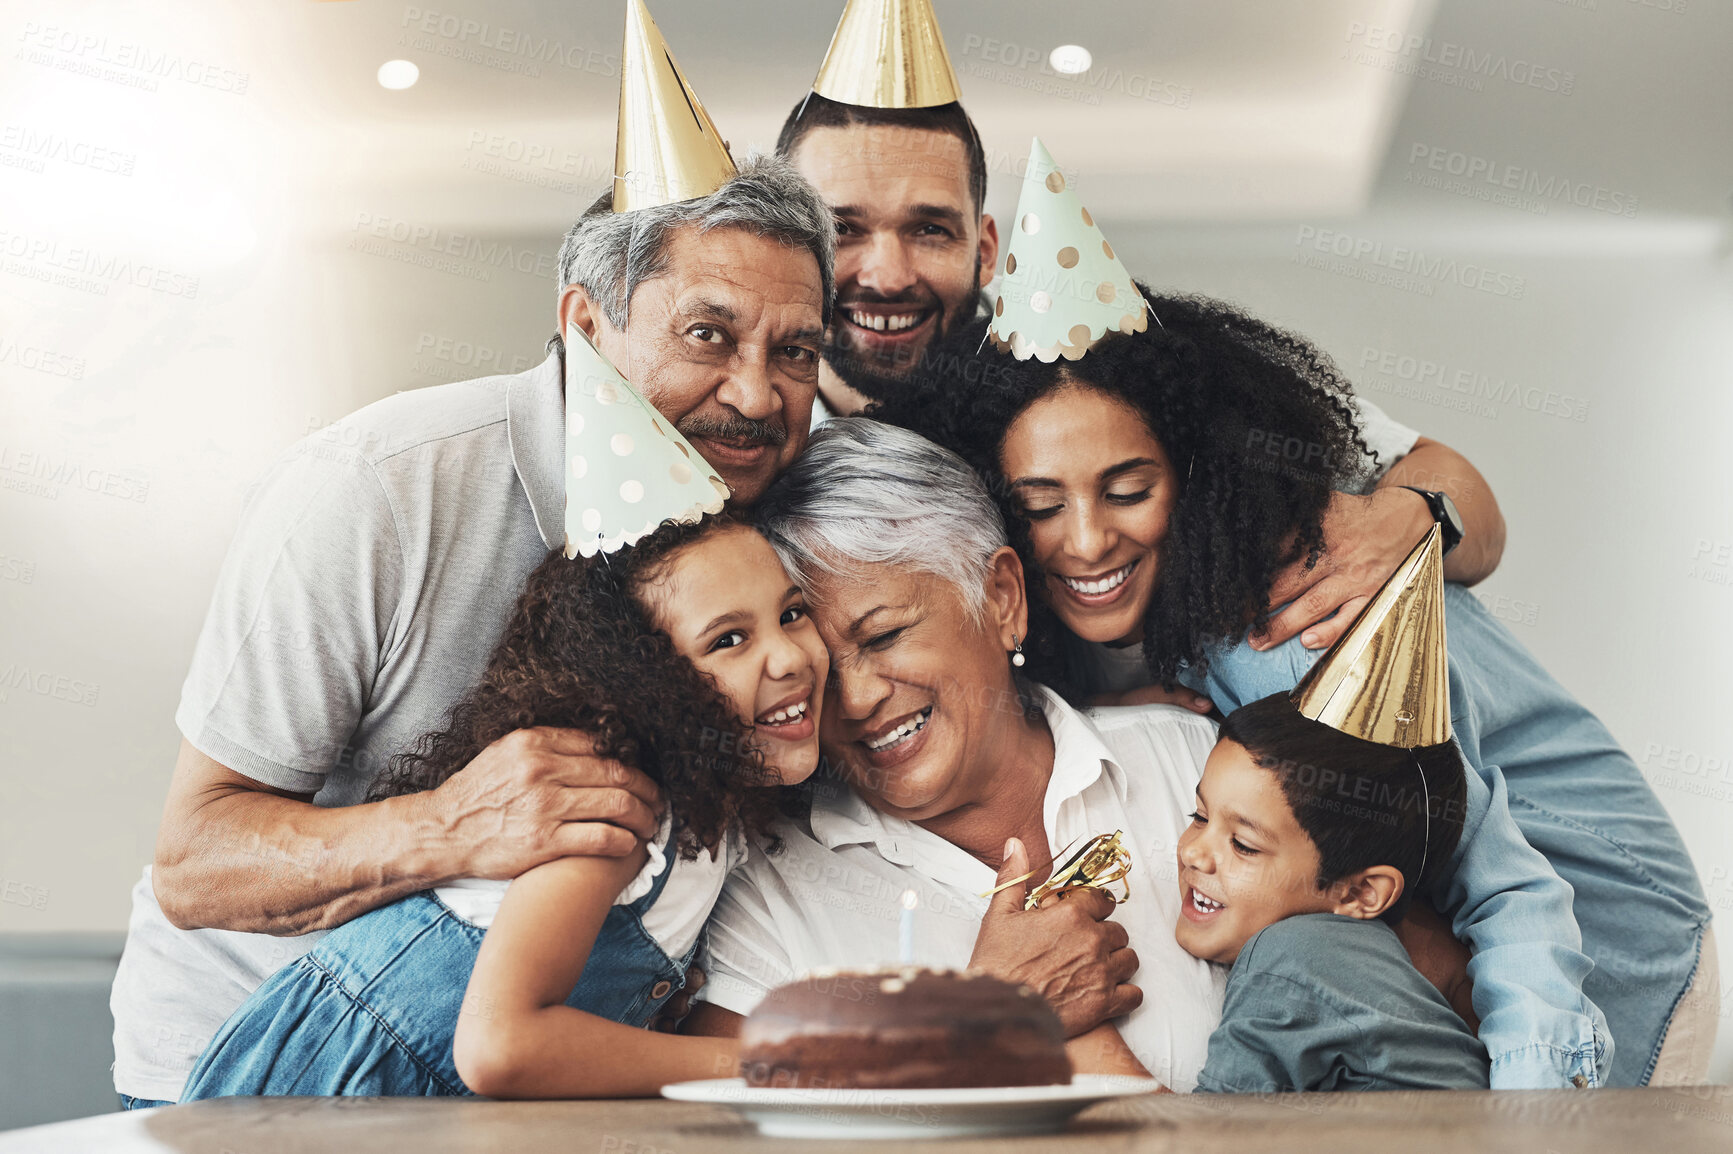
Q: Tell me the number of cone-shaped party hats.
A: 5